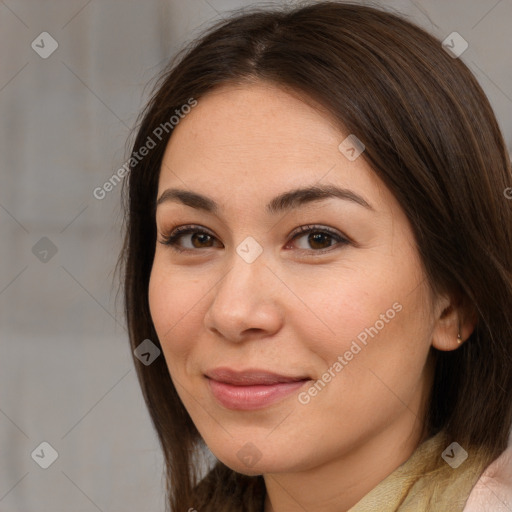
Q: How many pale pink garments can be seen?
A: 1